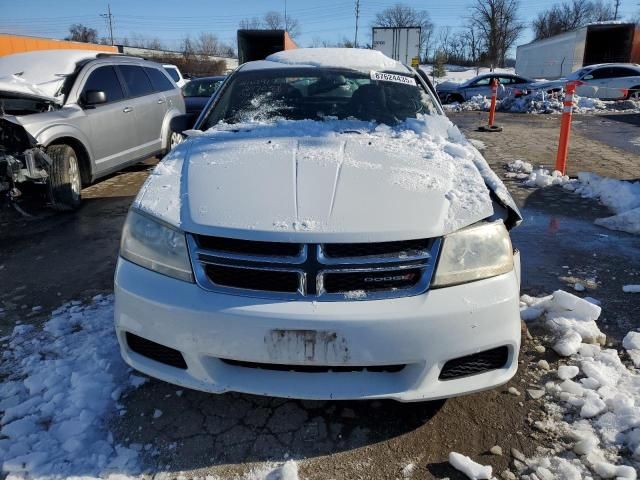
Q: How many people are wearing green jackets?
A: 0